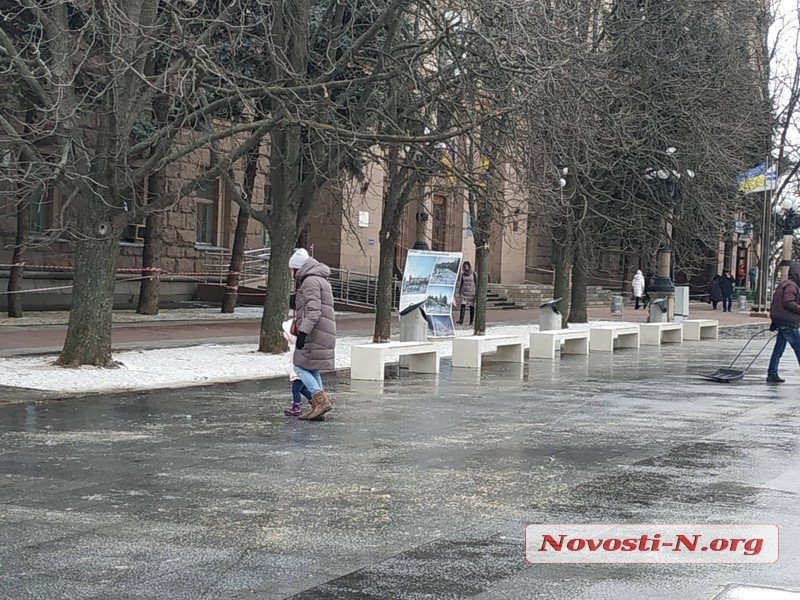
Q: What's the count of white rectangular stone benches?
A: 6